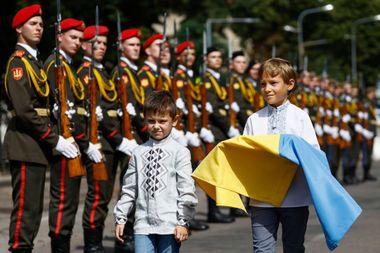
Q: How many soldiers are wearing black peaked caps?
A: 3